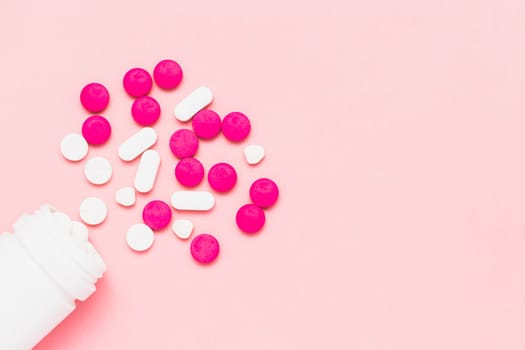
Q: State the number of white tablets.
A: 11